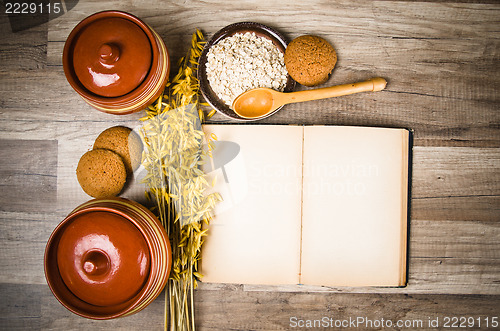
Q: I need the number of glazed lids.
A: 2